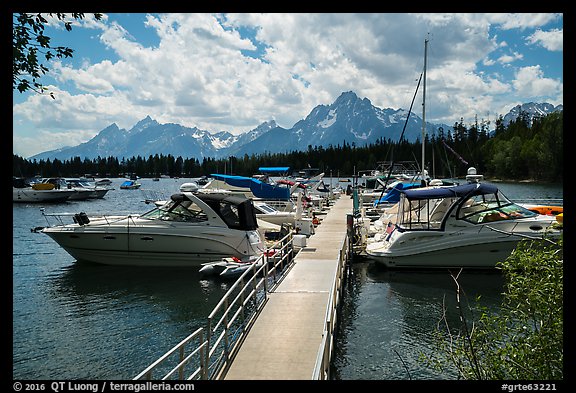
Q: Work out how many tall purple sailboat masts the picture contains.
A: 0